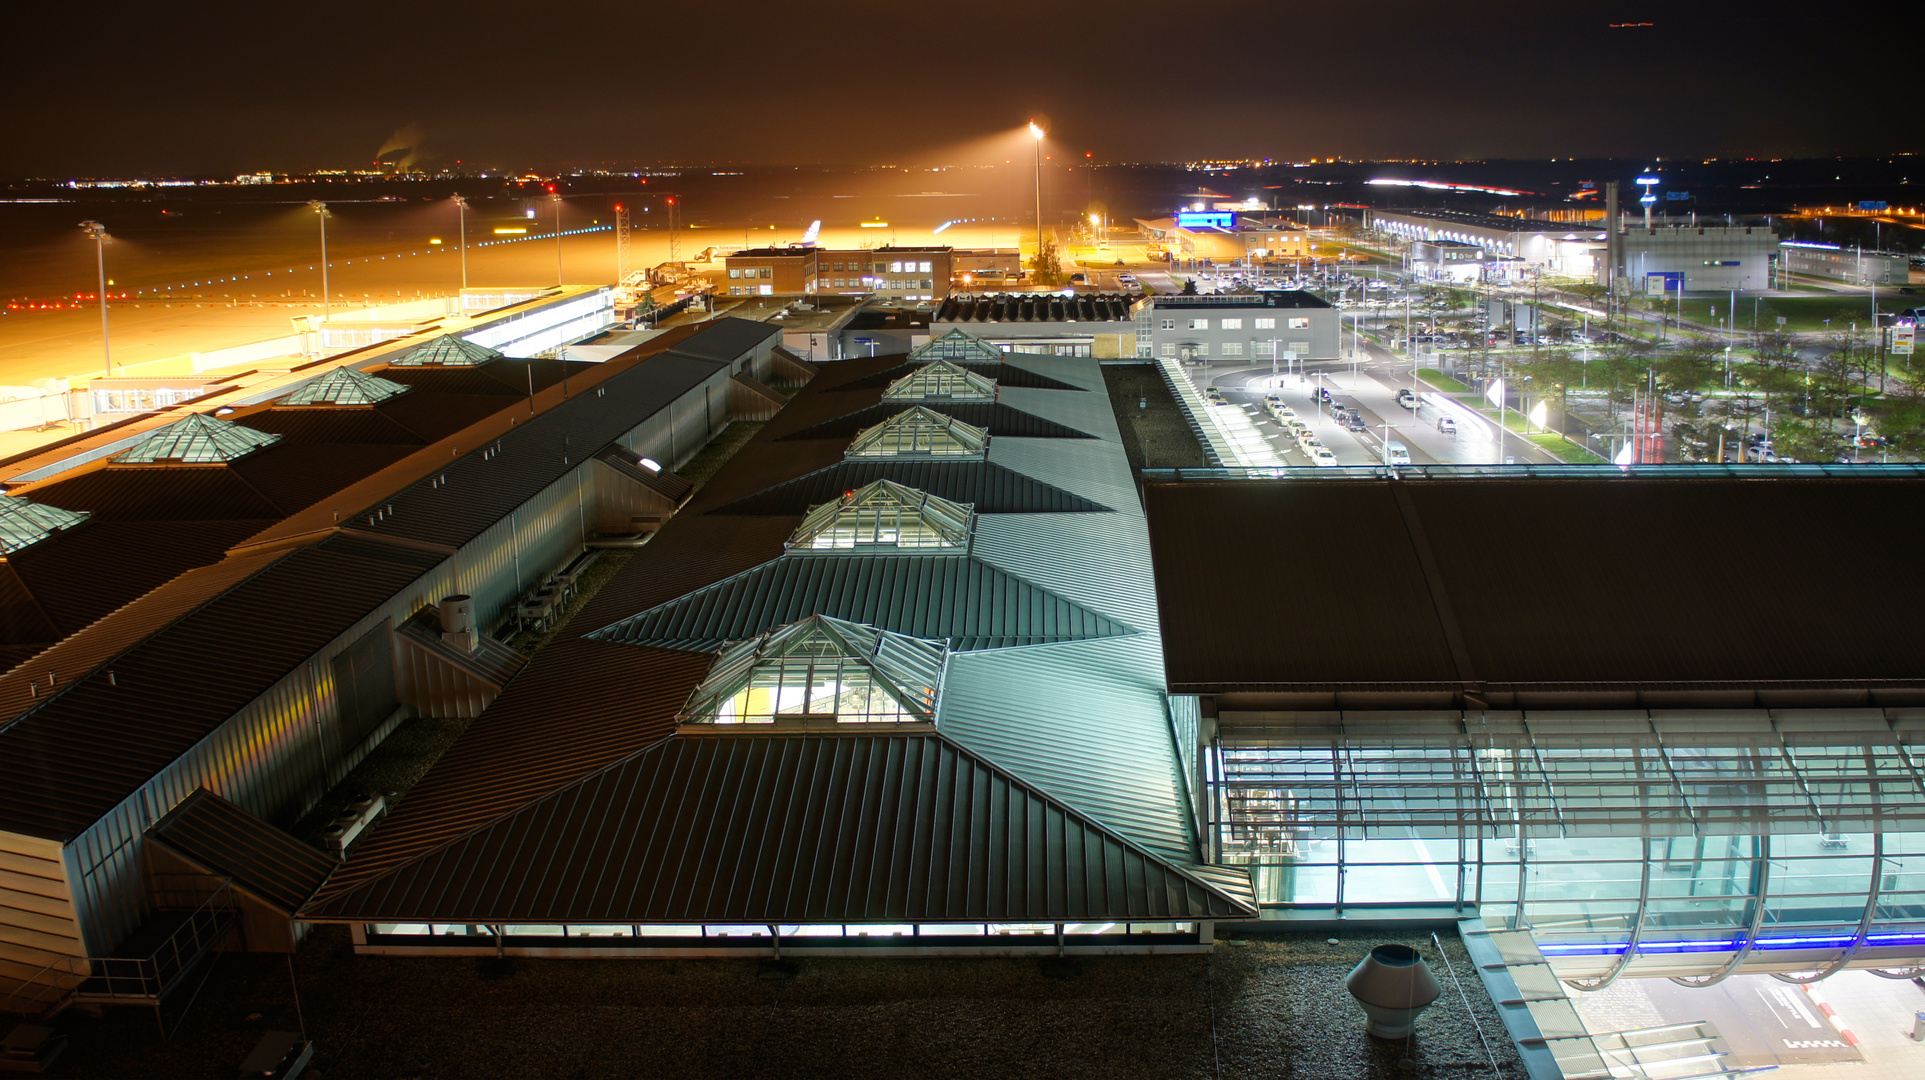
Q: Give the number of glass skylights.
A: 9